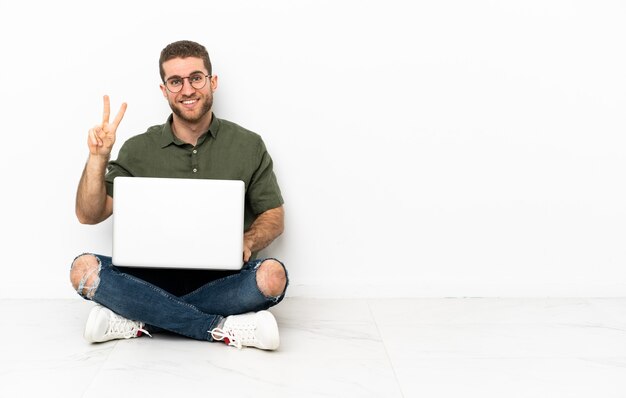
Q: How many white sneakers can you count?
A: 2